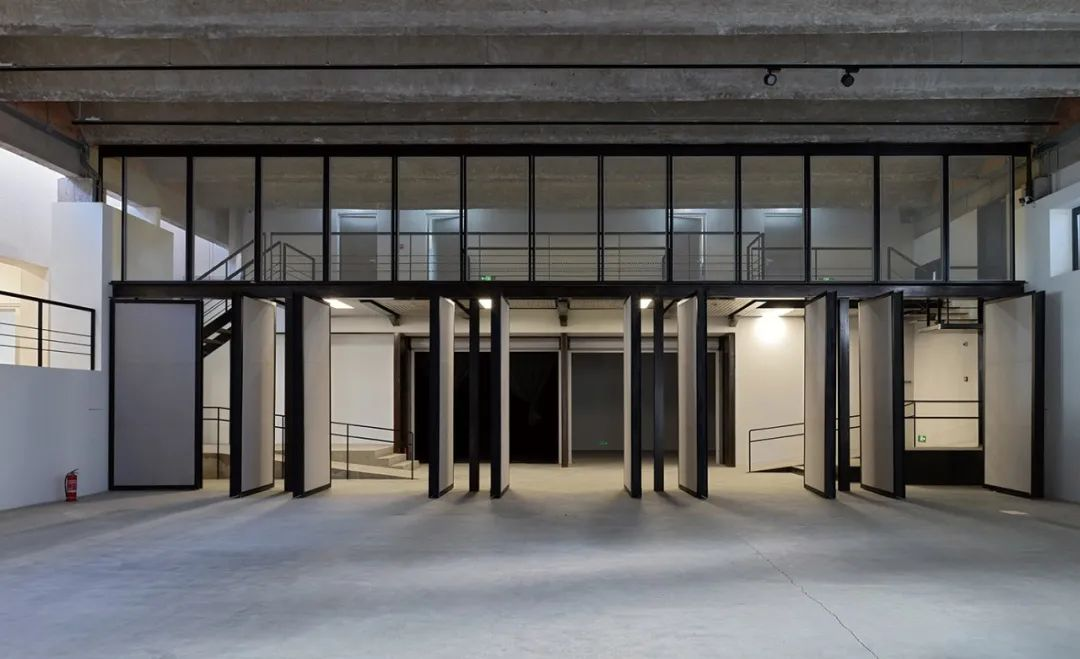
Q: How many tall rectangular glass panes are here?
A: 13